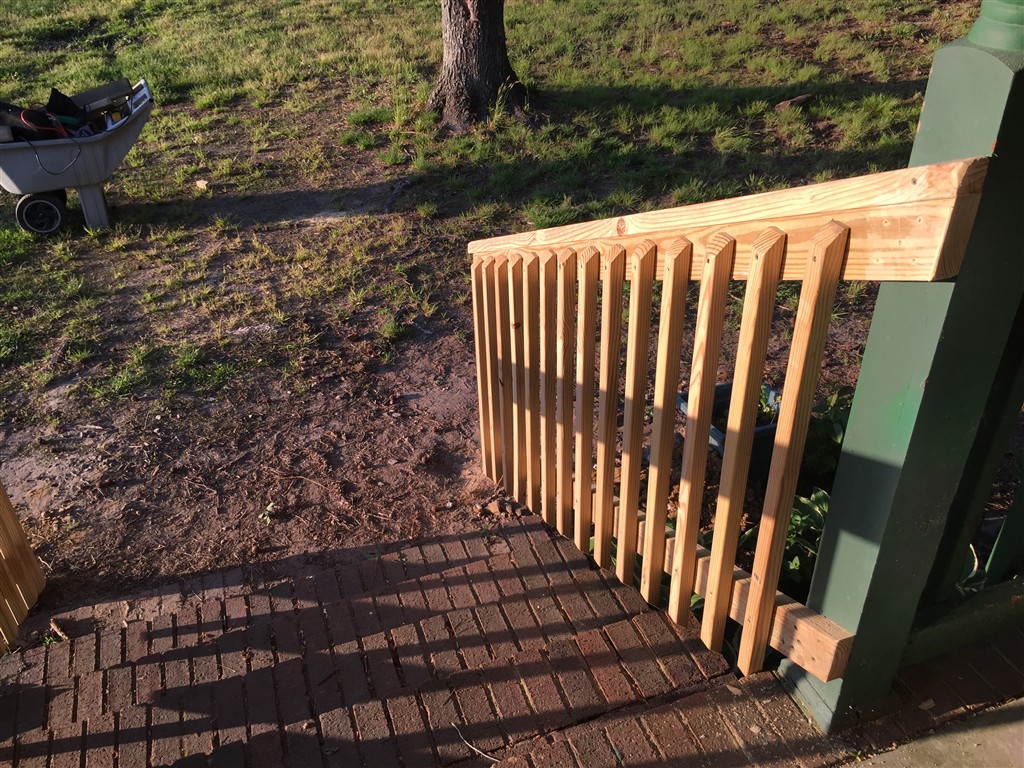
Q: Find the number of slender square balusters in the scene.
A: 14